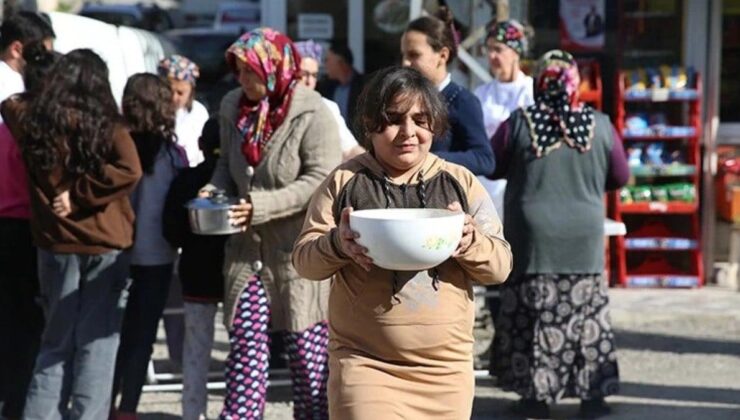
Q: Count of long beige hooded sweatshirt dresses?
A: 1